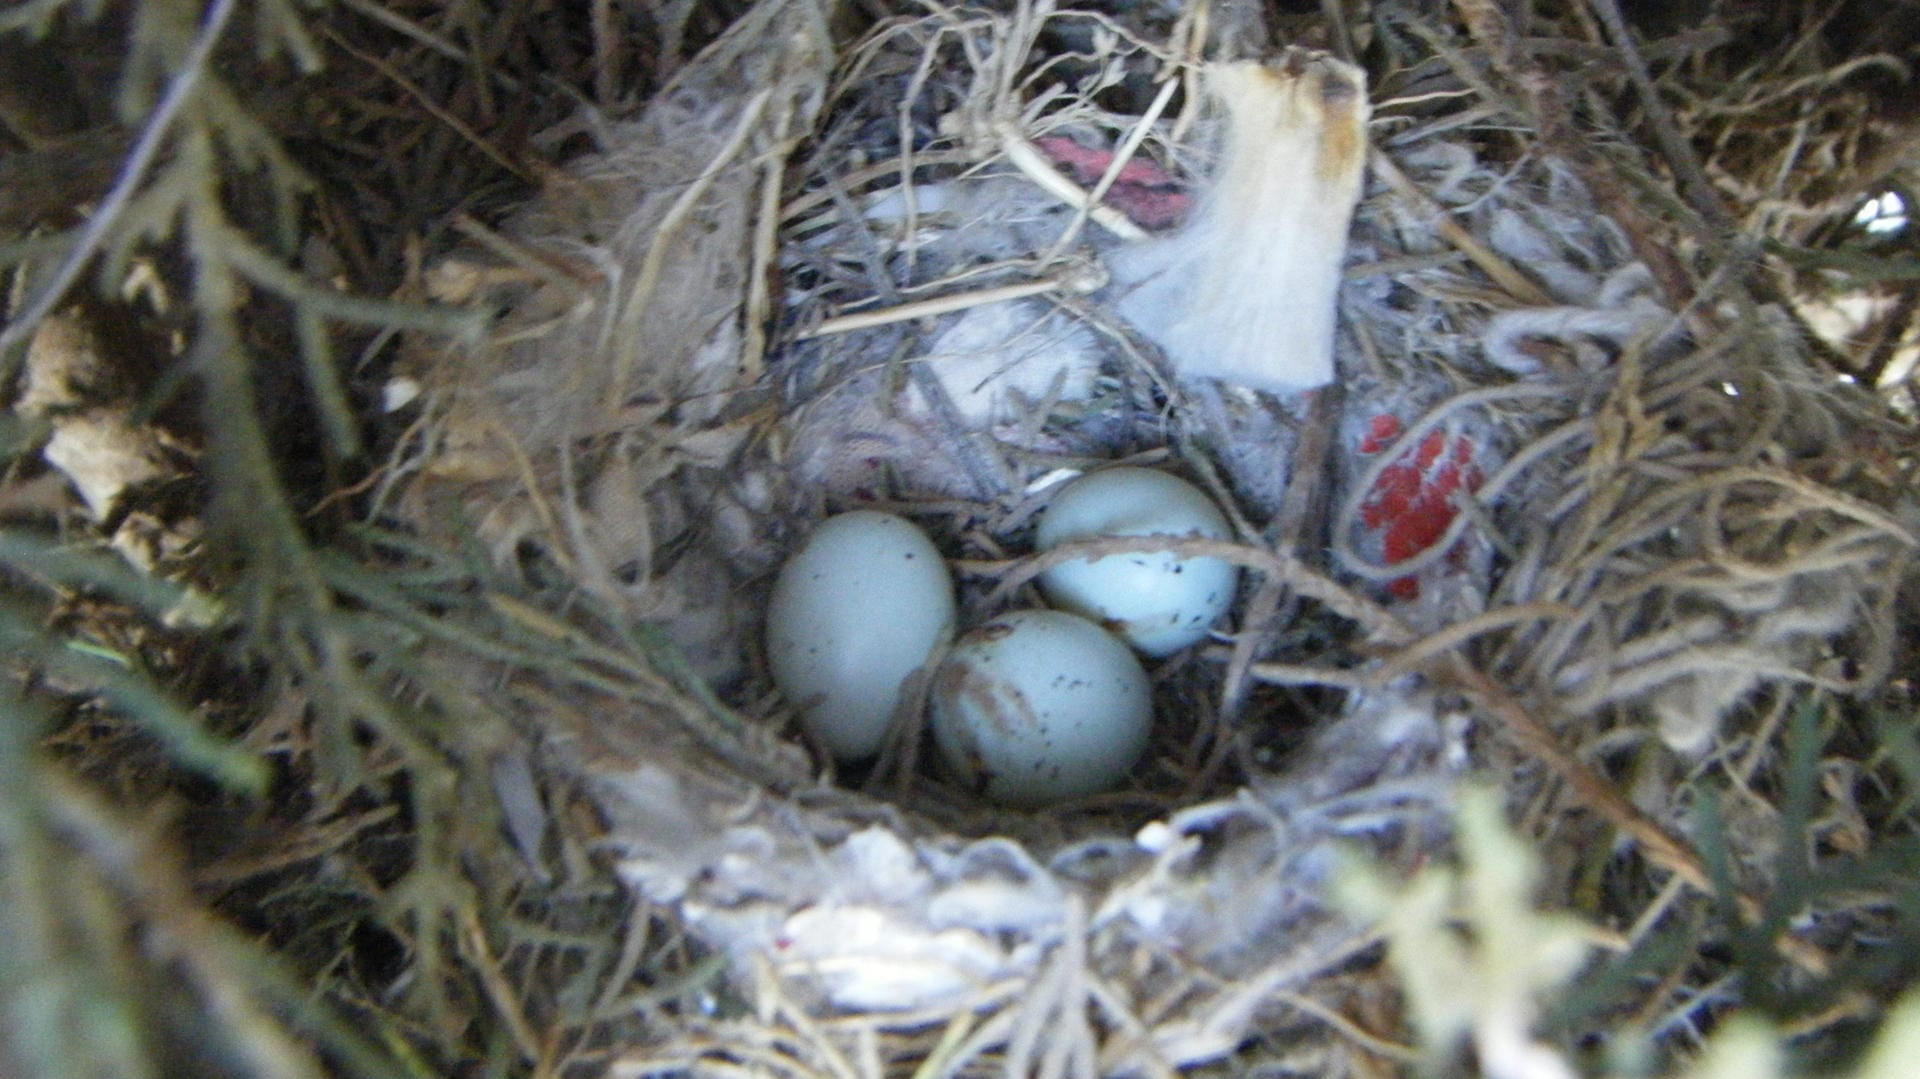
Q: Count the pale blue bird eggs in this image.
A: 3